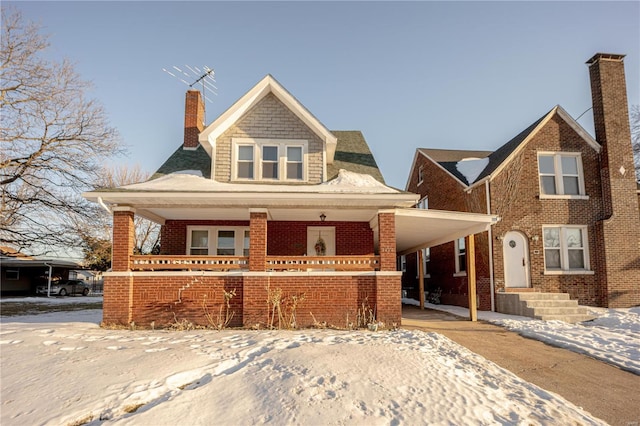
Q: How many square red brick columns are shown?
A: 3